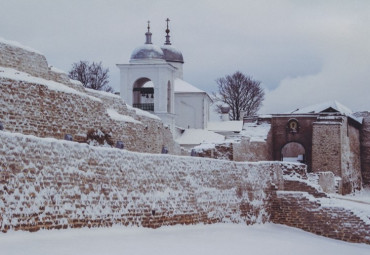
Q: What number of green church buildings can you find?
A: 0